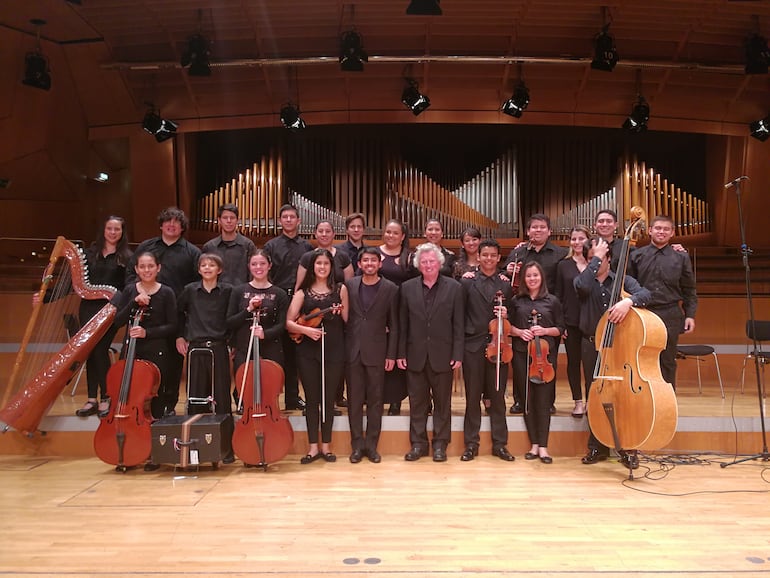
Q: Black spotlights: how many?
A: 12